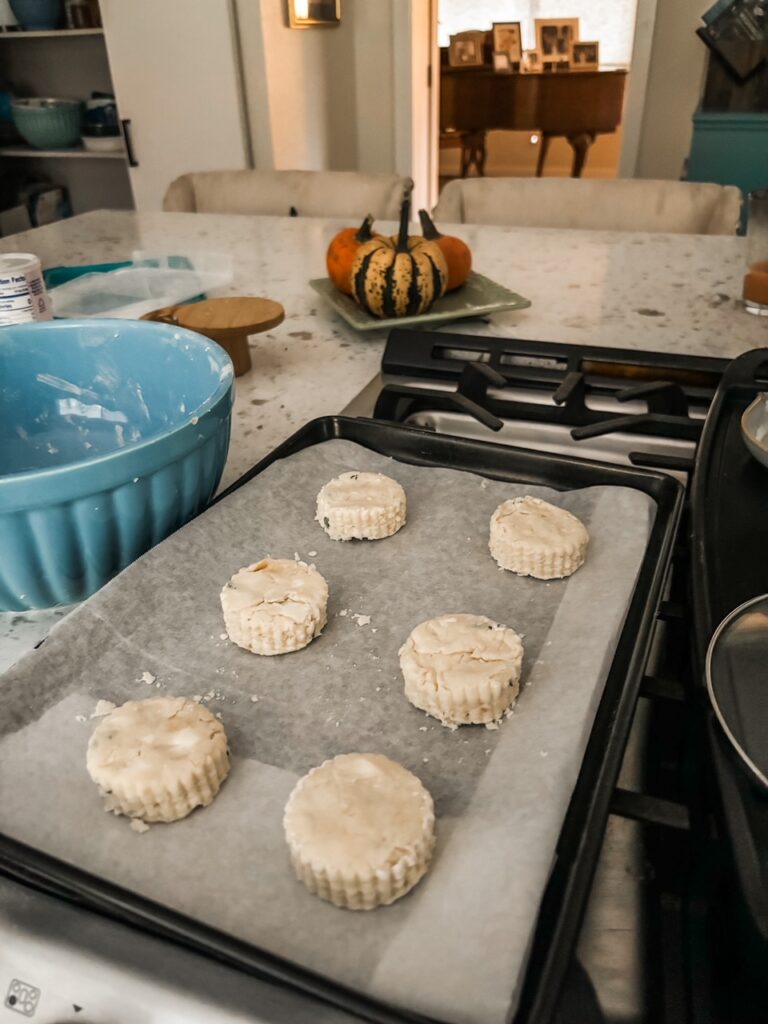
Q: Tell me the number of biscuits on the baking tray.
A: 6